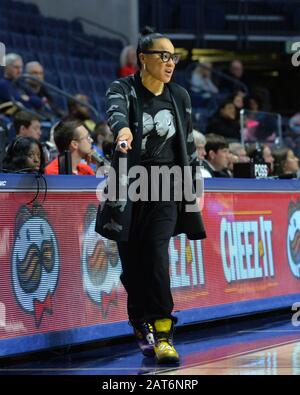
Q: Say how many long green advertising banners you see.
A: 0